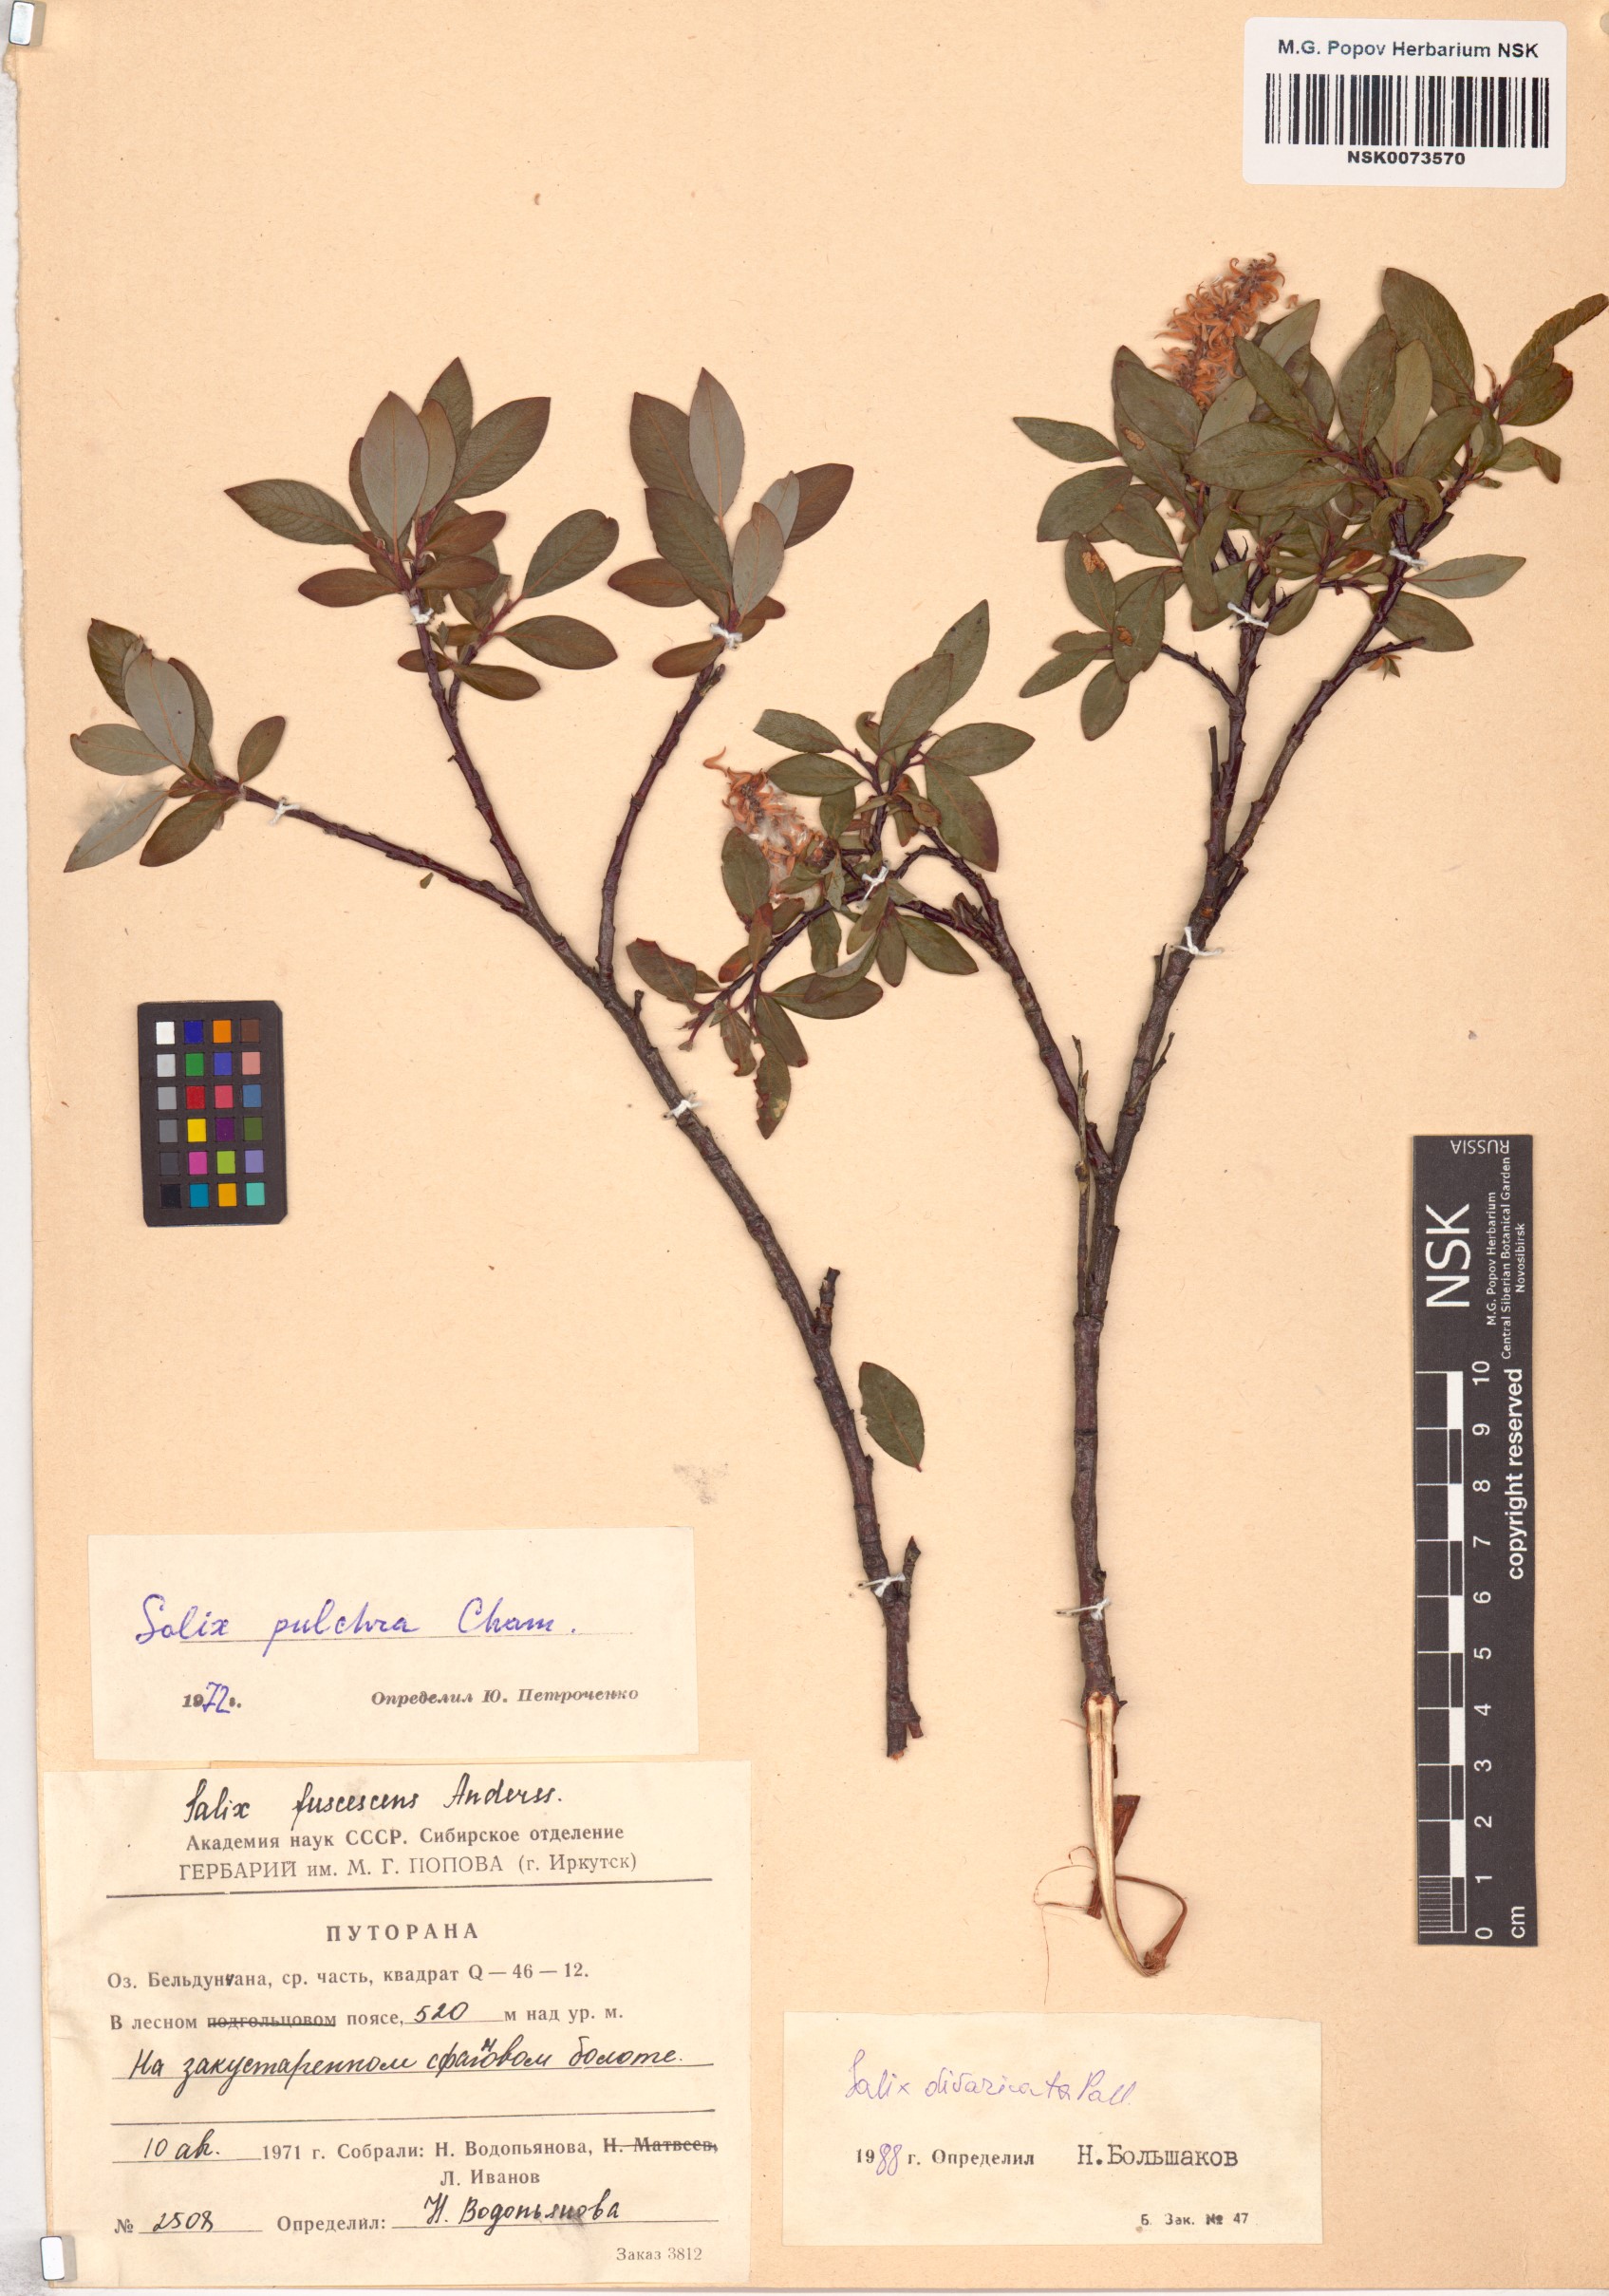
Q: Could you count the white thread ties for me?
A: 10